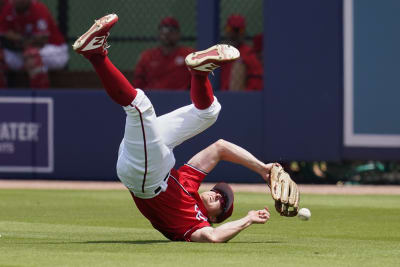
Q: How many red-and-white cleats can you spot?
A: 2